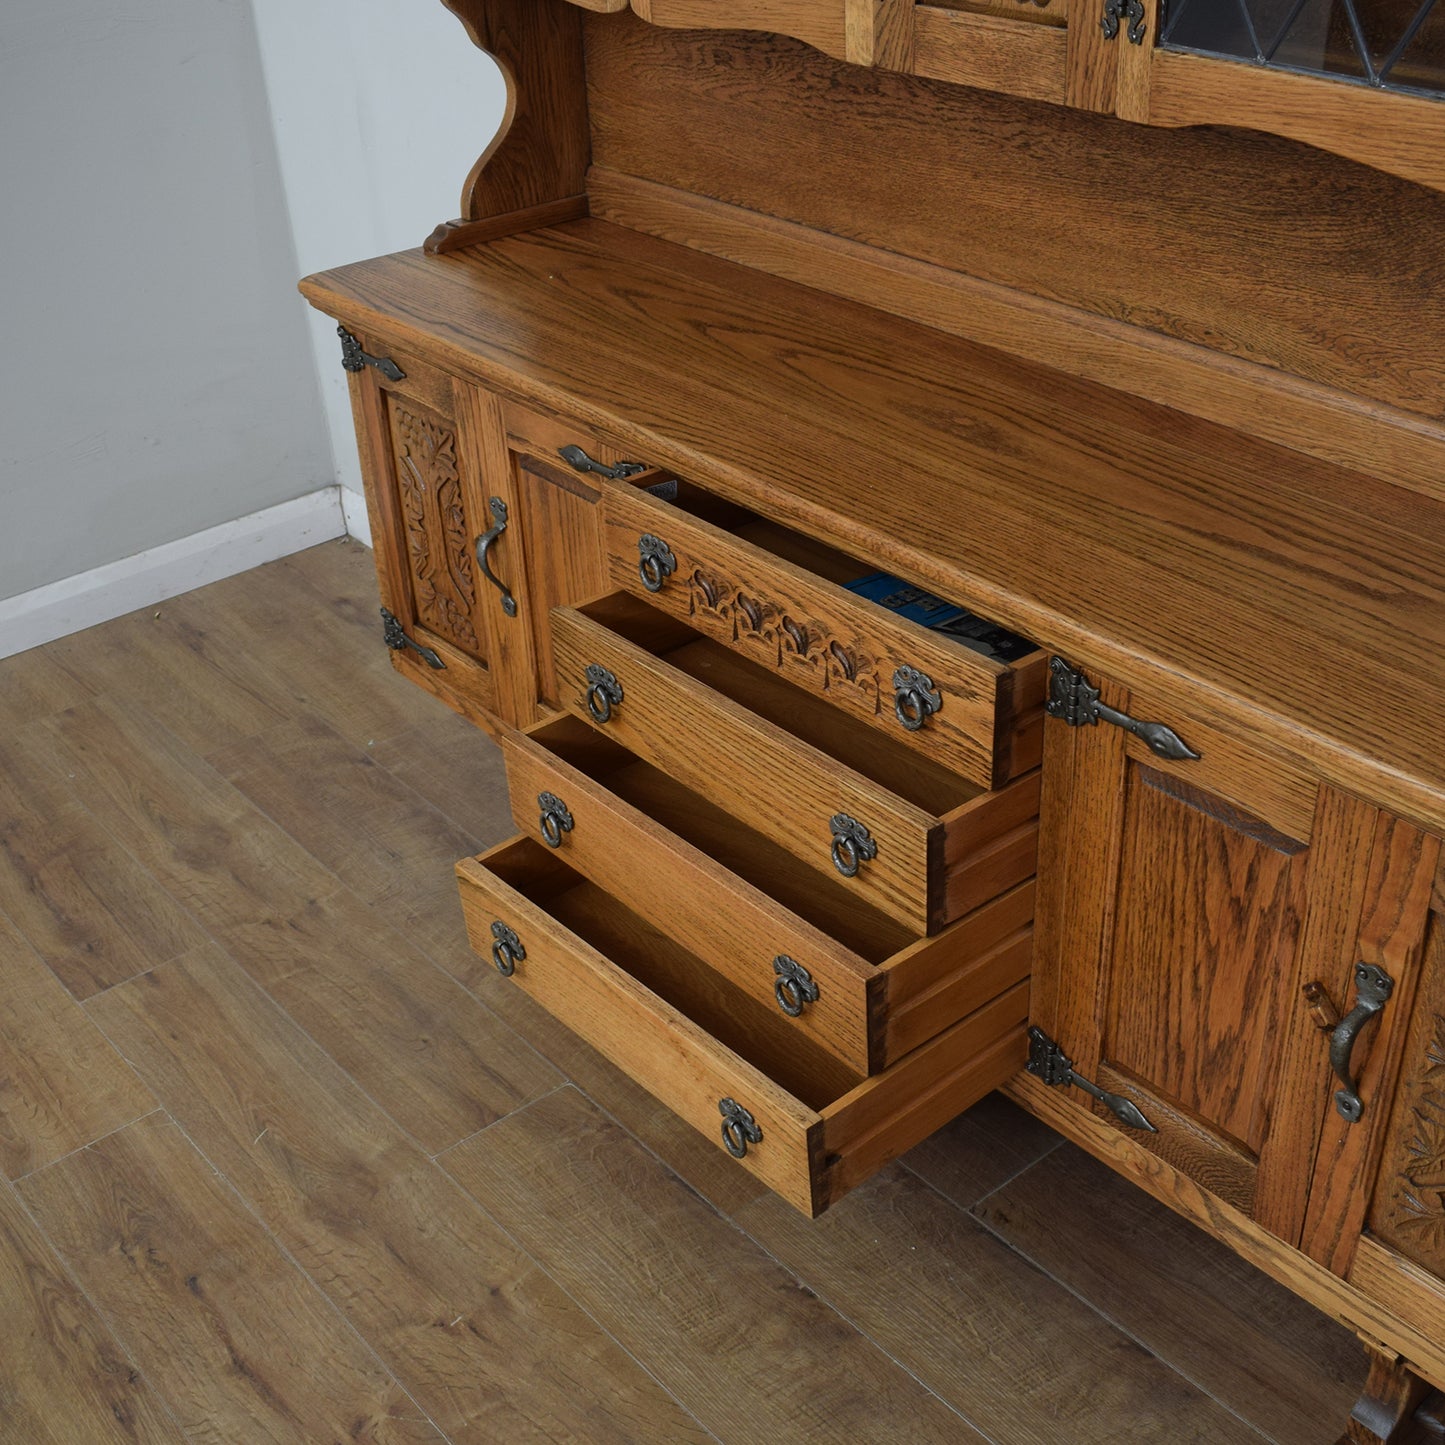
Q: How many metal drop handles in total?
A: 8